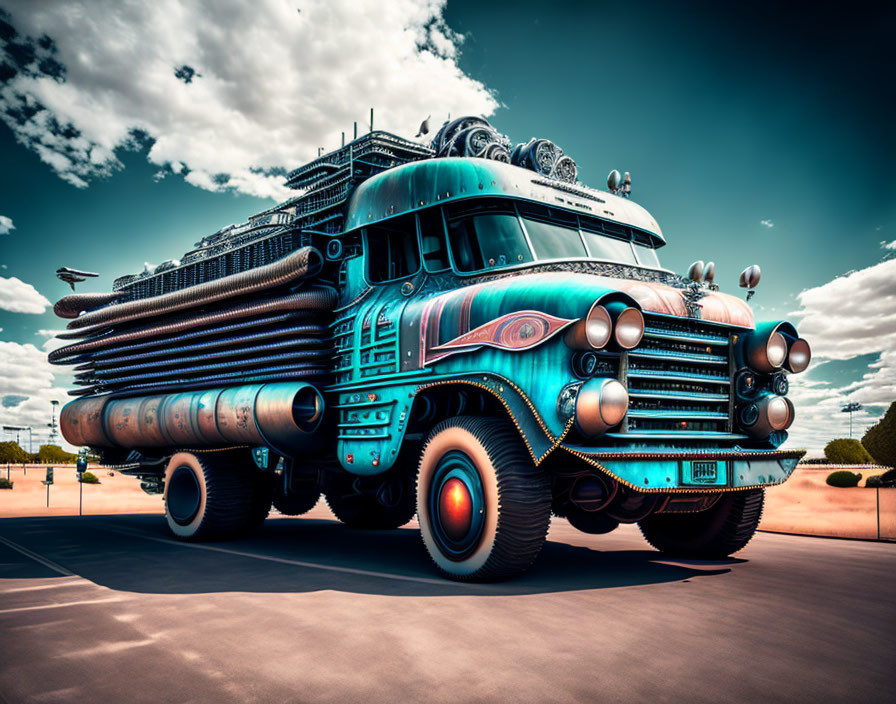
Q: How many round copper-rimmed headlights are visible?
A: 6